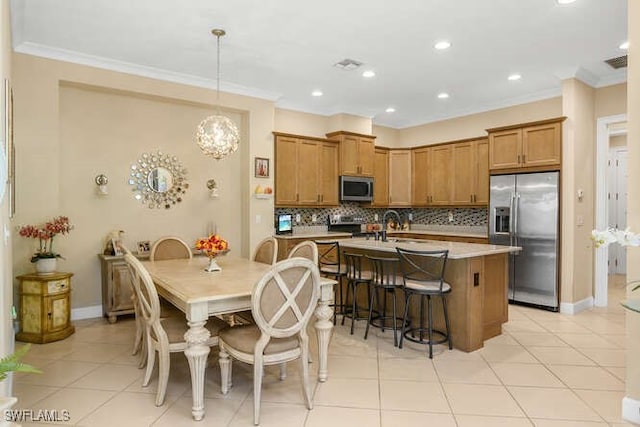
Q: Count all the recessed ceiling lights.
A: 8